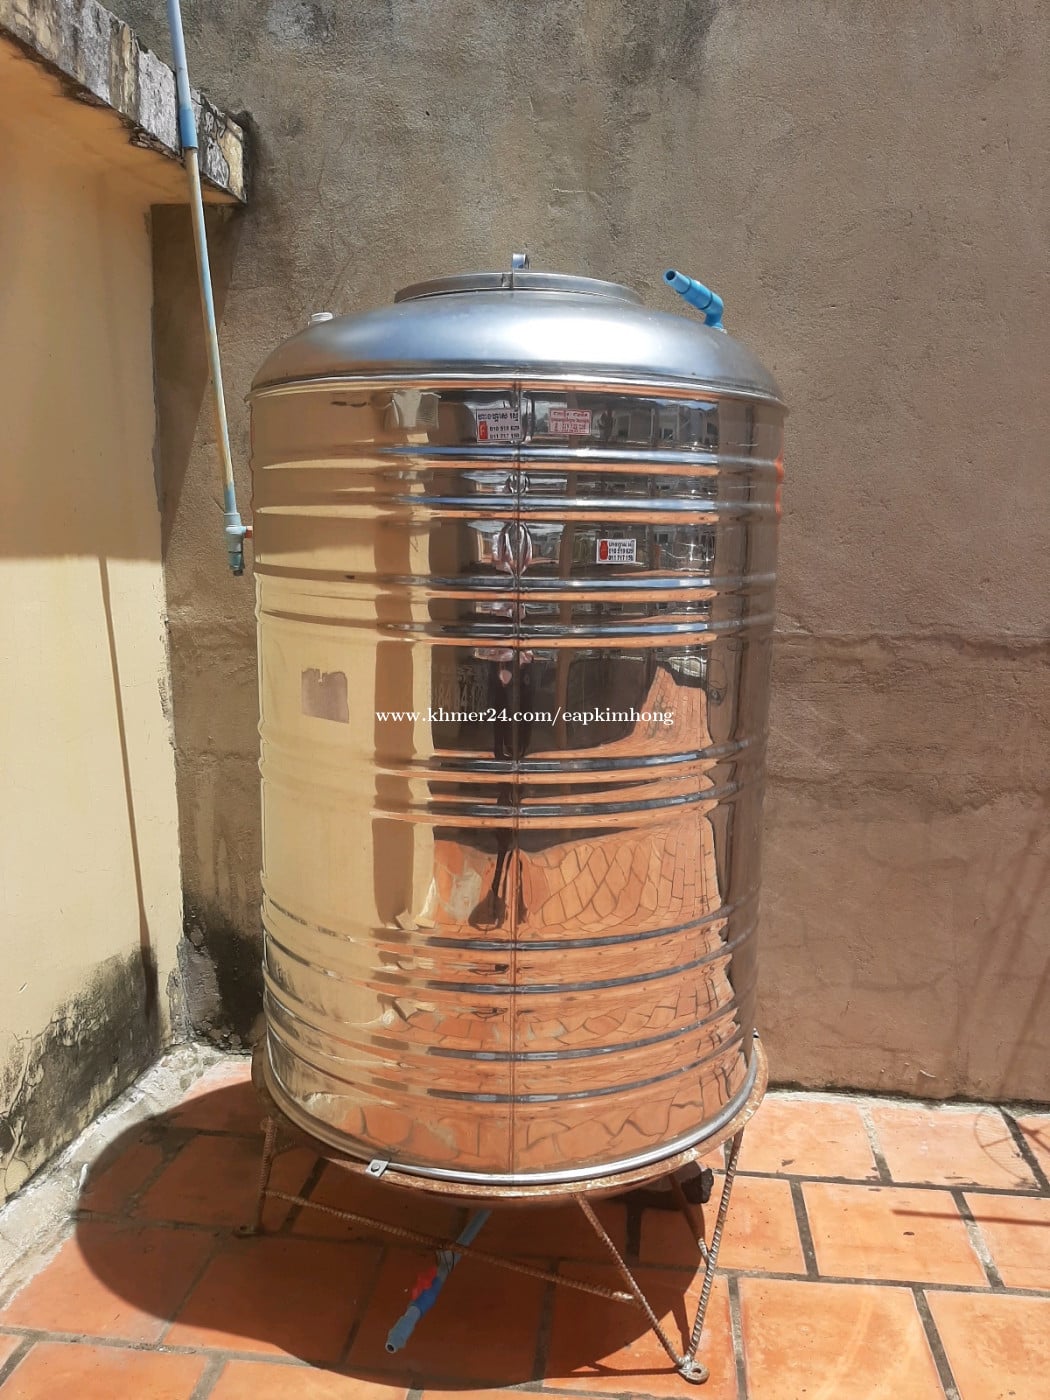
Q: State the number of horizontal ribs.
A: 10